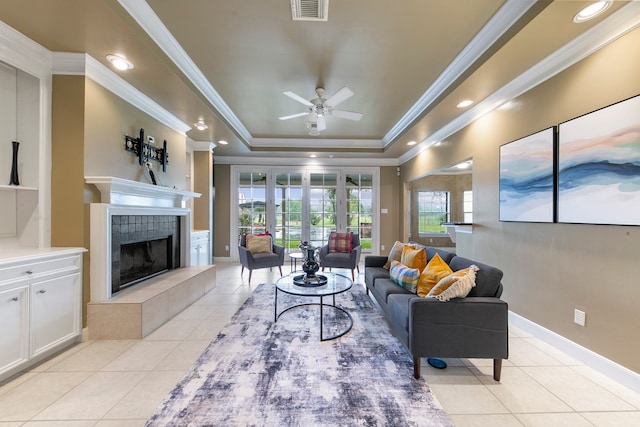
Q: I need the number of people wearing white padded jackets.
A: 0